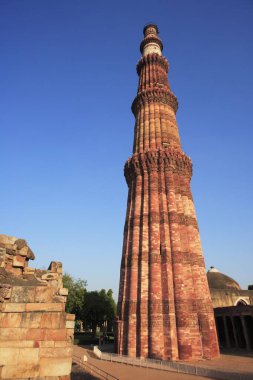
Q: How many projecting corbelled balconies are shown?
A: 4